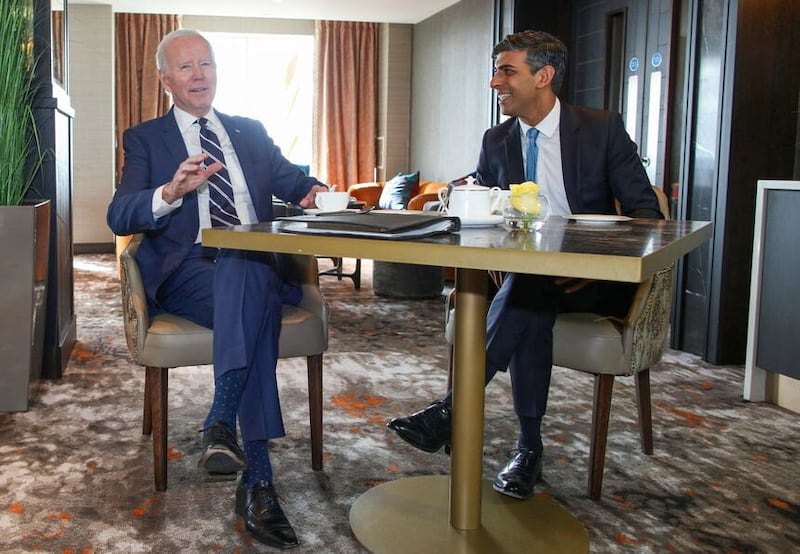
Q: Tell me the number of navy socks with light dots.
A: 2